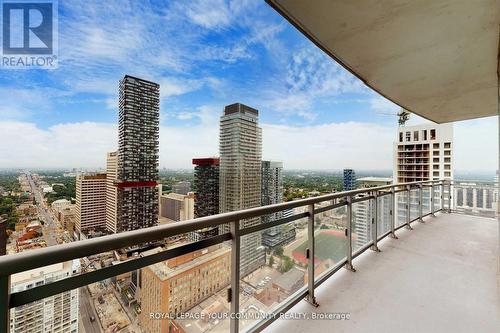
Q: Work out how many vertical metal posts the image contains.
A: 11